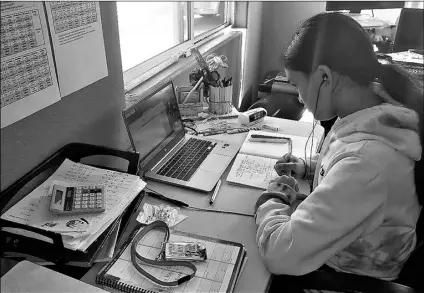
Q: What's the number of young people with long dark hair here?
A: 1